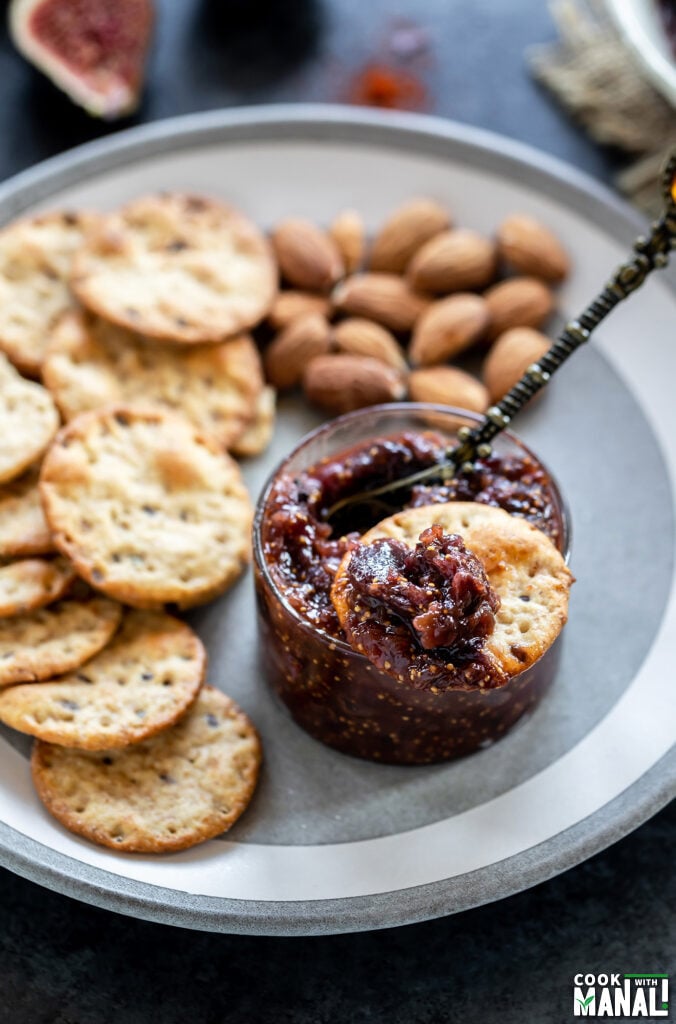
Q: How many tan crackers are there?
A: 12